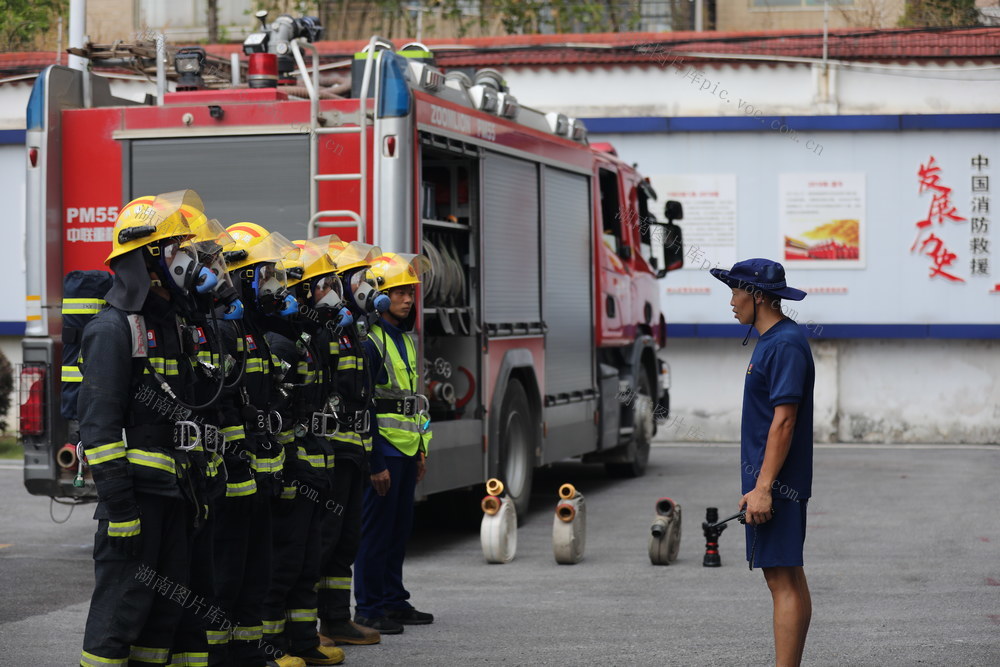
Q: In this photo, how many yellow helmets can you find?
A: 6